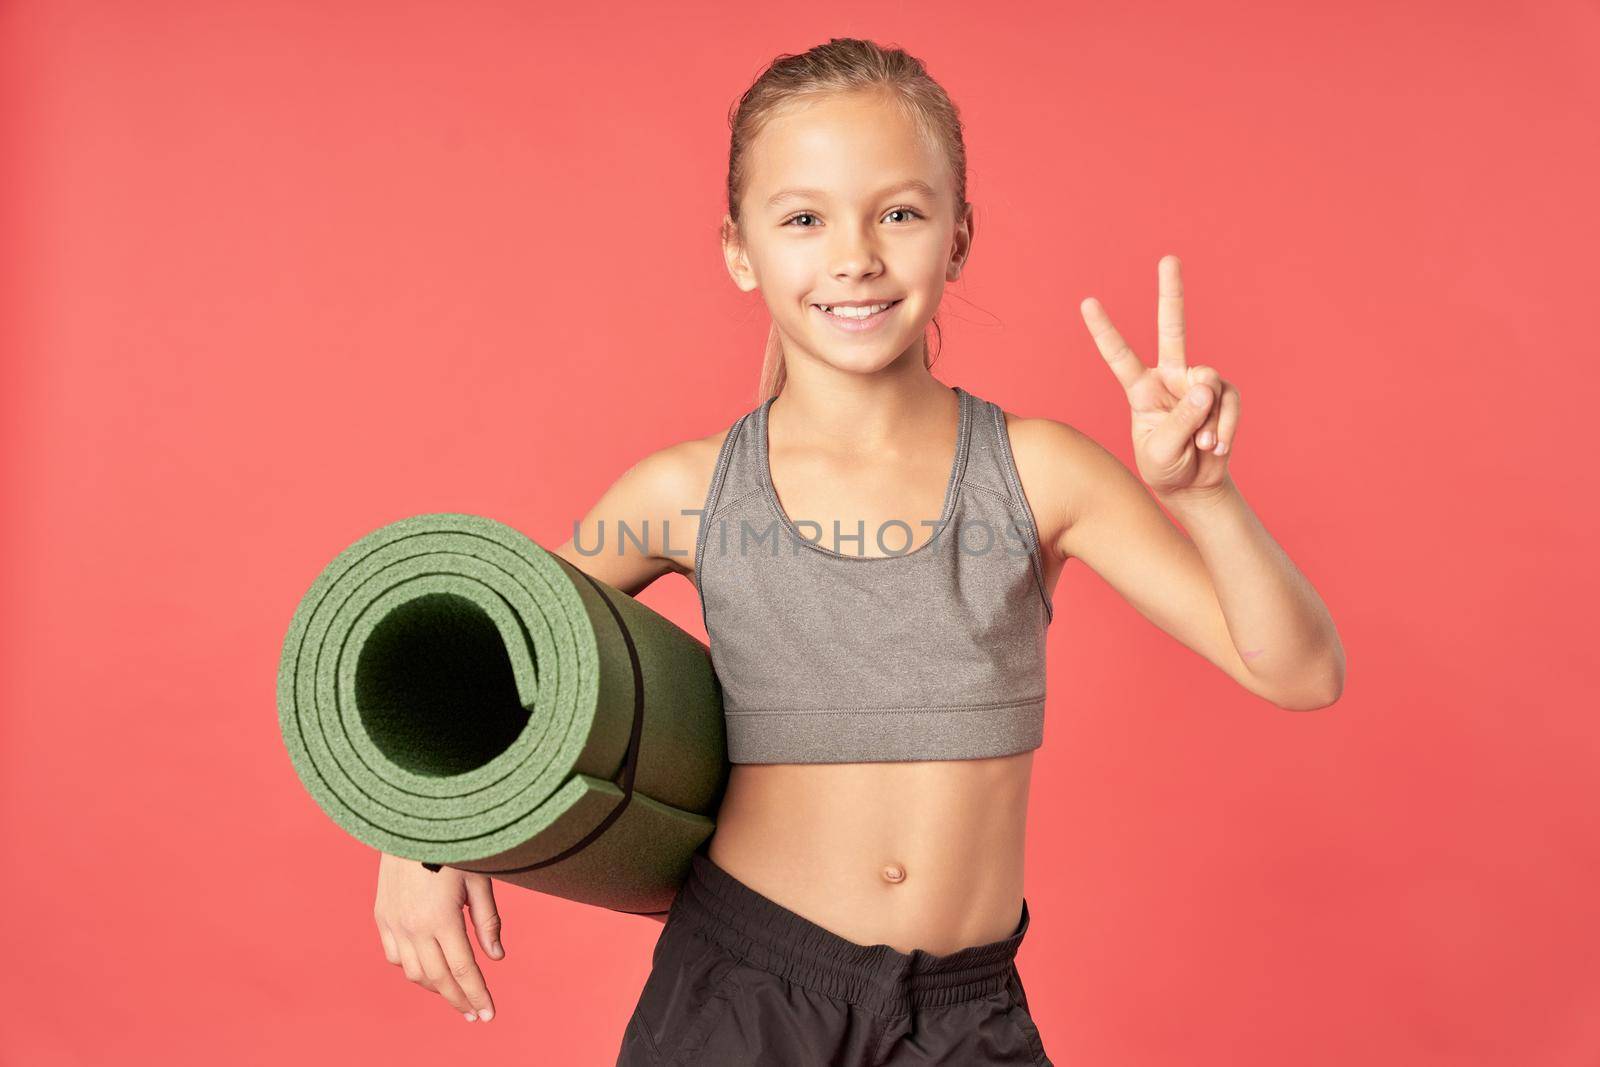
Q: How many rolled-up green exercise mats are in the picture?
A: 1